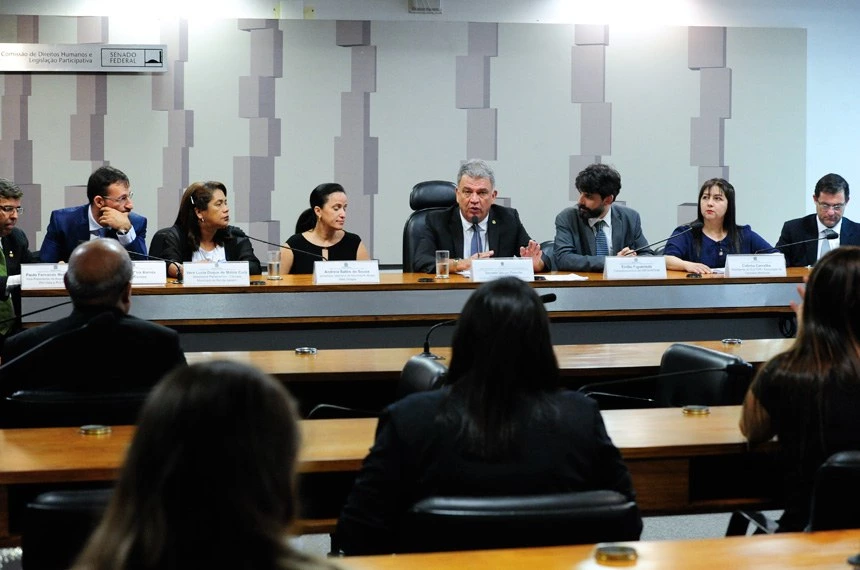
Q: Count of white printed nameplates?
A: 7